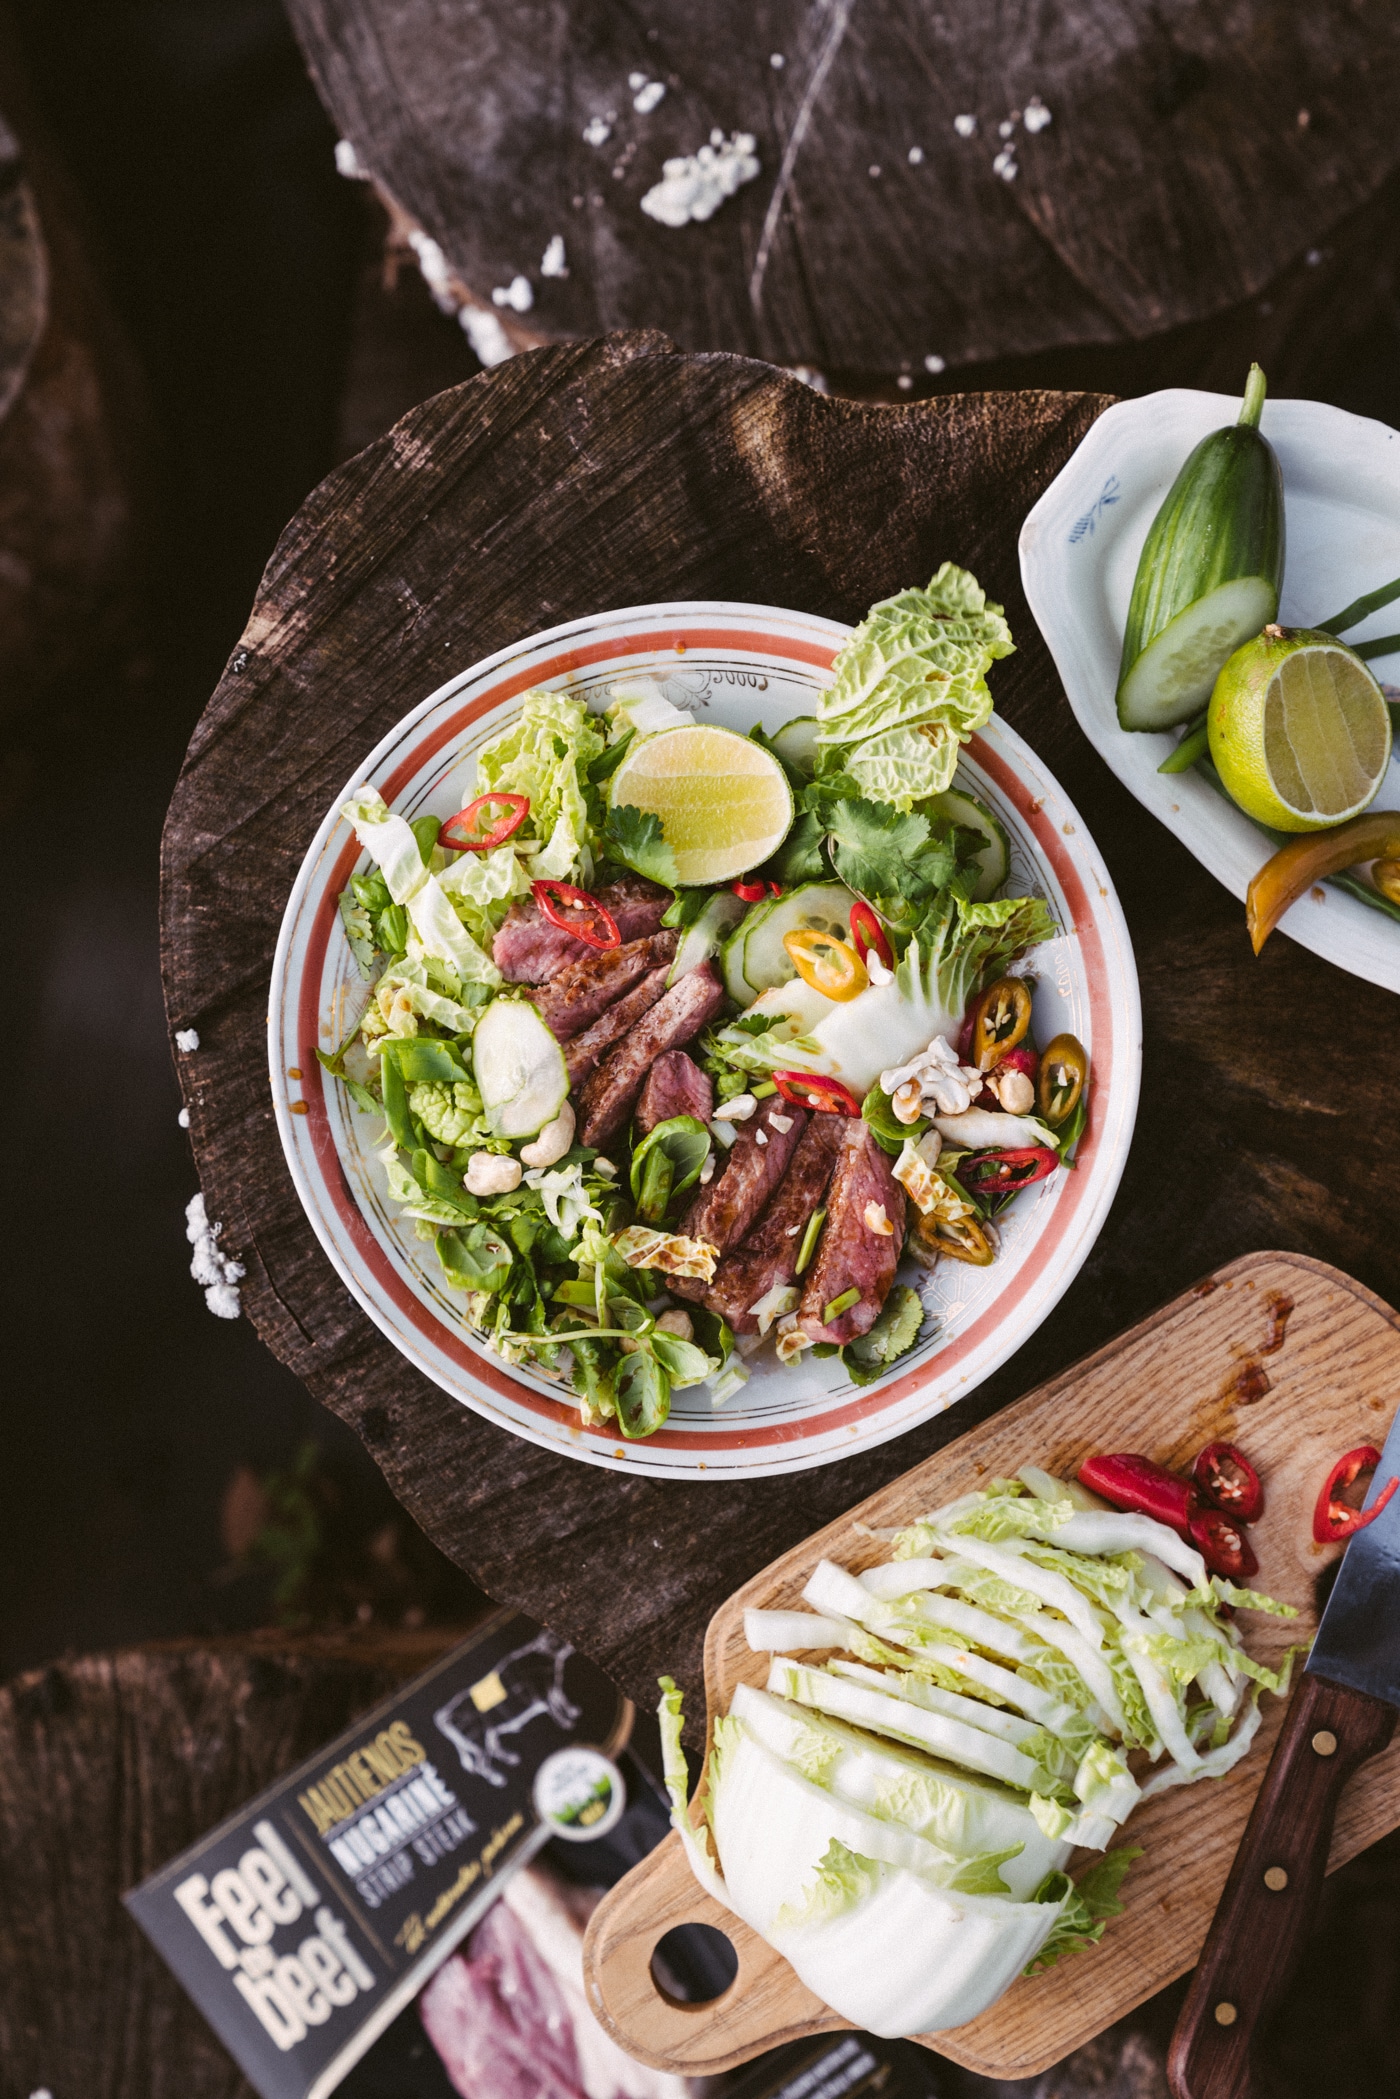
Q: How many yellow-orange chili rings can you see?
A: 4